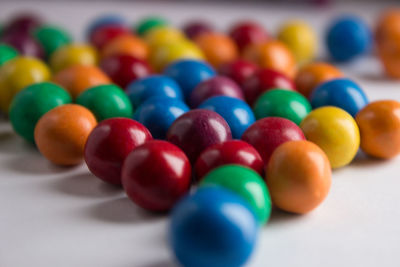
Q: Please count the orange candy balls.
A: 10